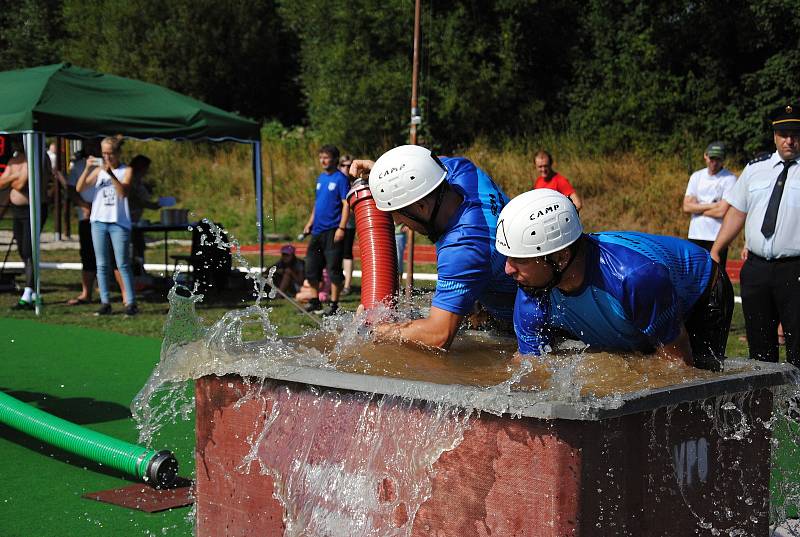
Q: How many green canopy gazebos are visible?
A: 1